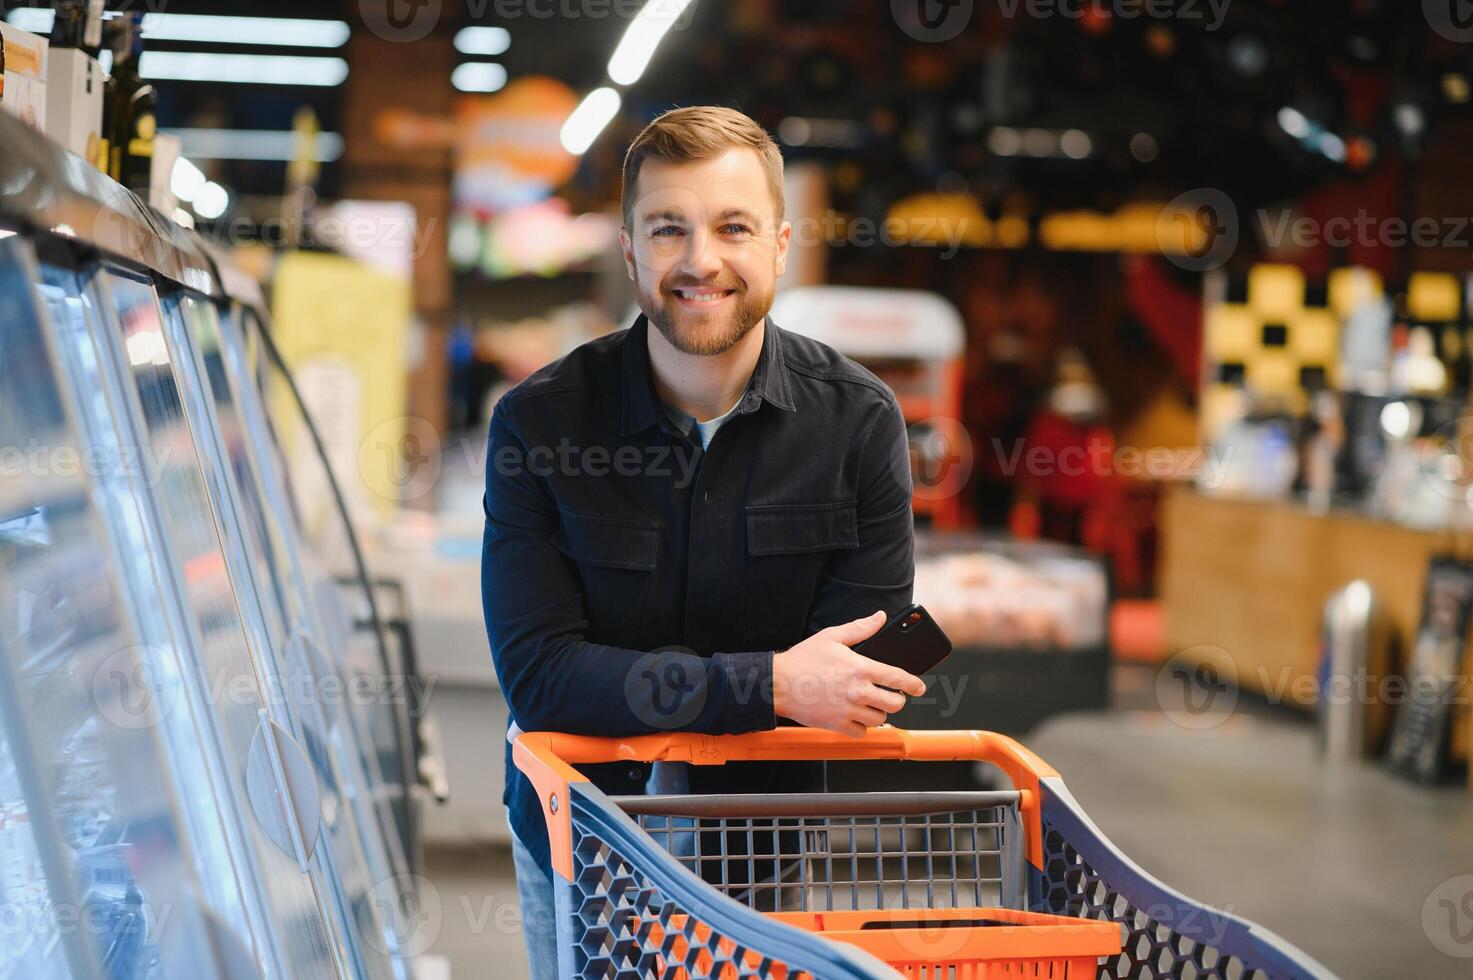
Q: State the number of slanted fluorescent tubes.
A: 2